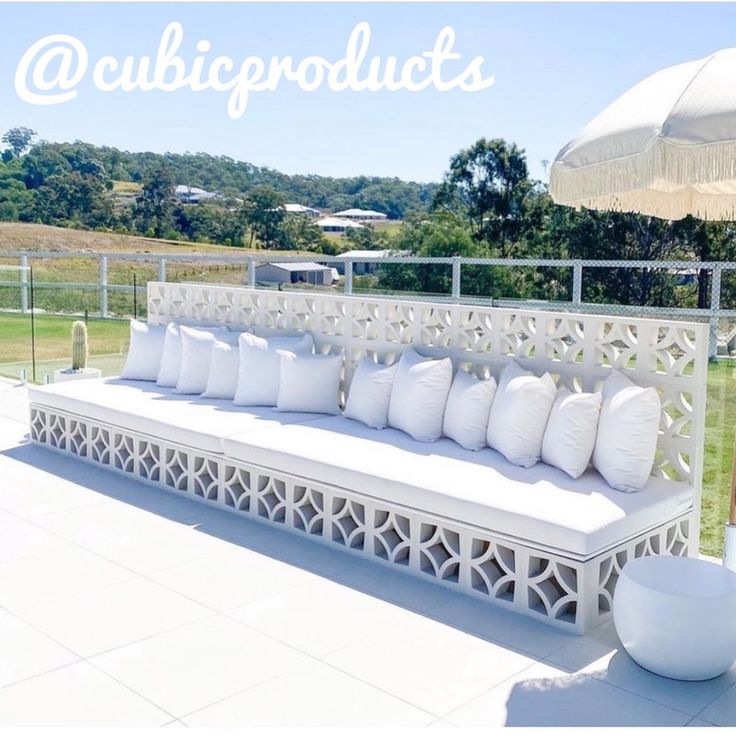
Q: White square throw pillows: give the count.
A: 12